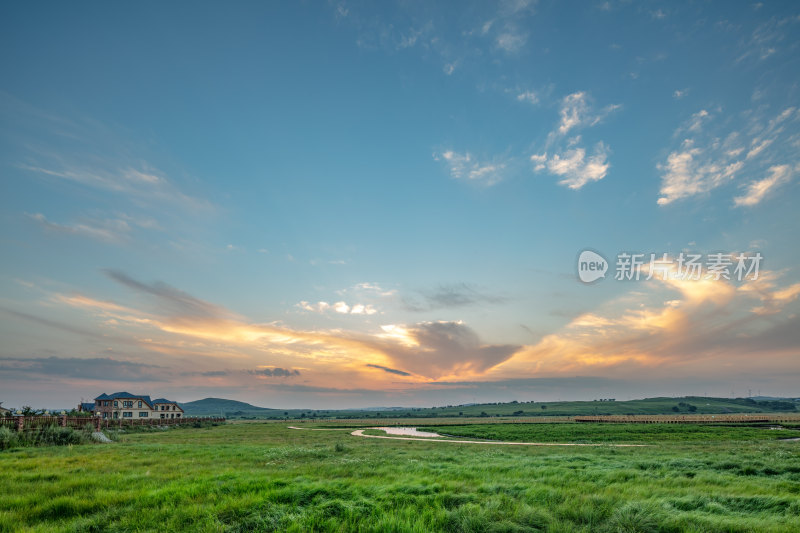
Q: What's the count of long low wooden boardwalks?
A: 1